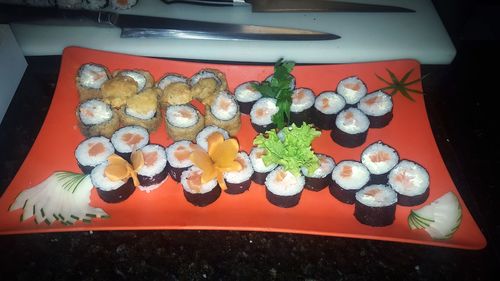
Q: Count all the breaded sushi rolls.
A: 8